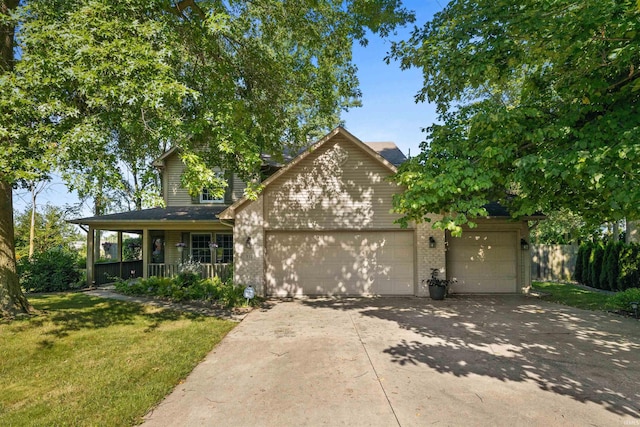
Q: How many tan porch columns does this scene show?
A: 3